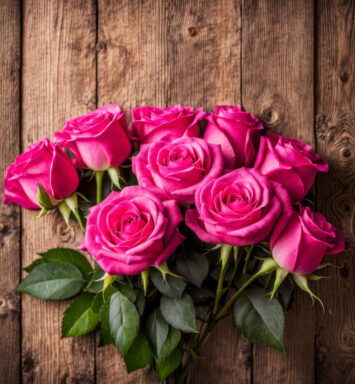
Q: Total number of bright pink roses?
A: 9